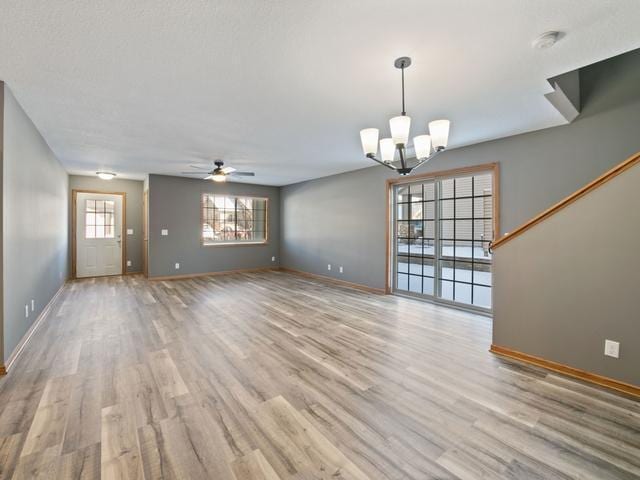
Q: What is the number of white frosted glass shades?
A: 5